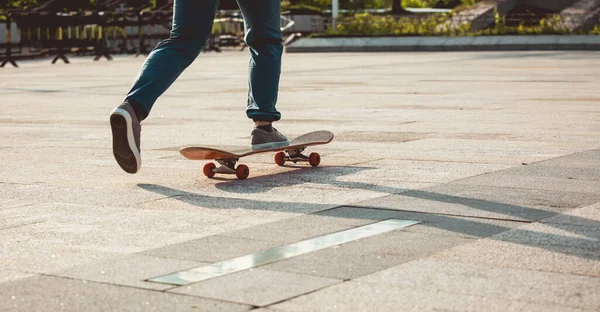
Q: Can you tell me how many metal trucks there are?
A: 2